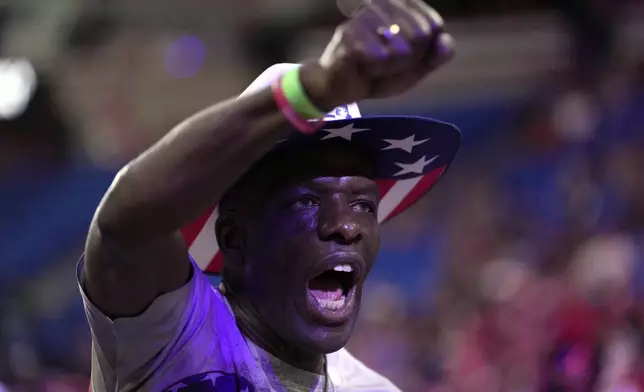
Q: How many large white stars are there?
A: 3